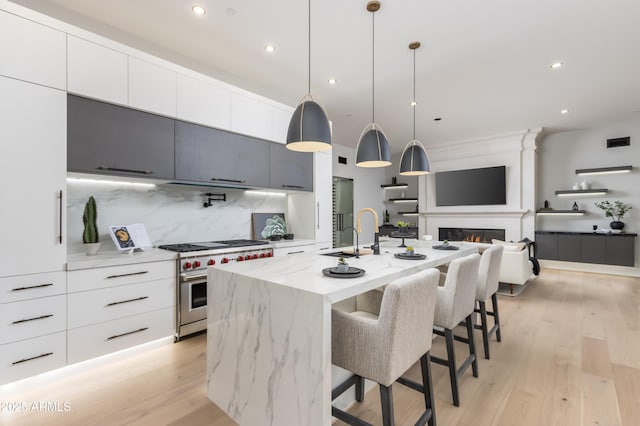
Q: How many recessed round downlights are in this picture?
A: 6